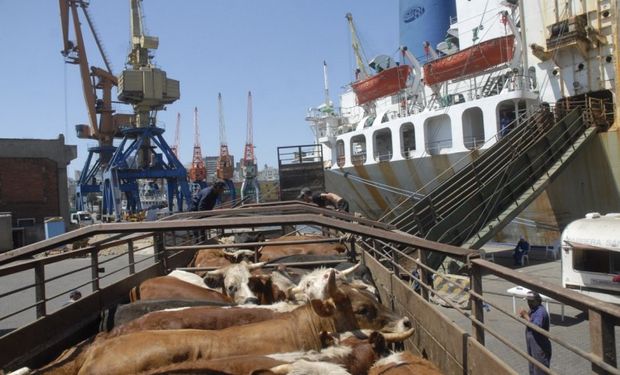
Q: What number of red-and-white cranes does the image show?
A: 4